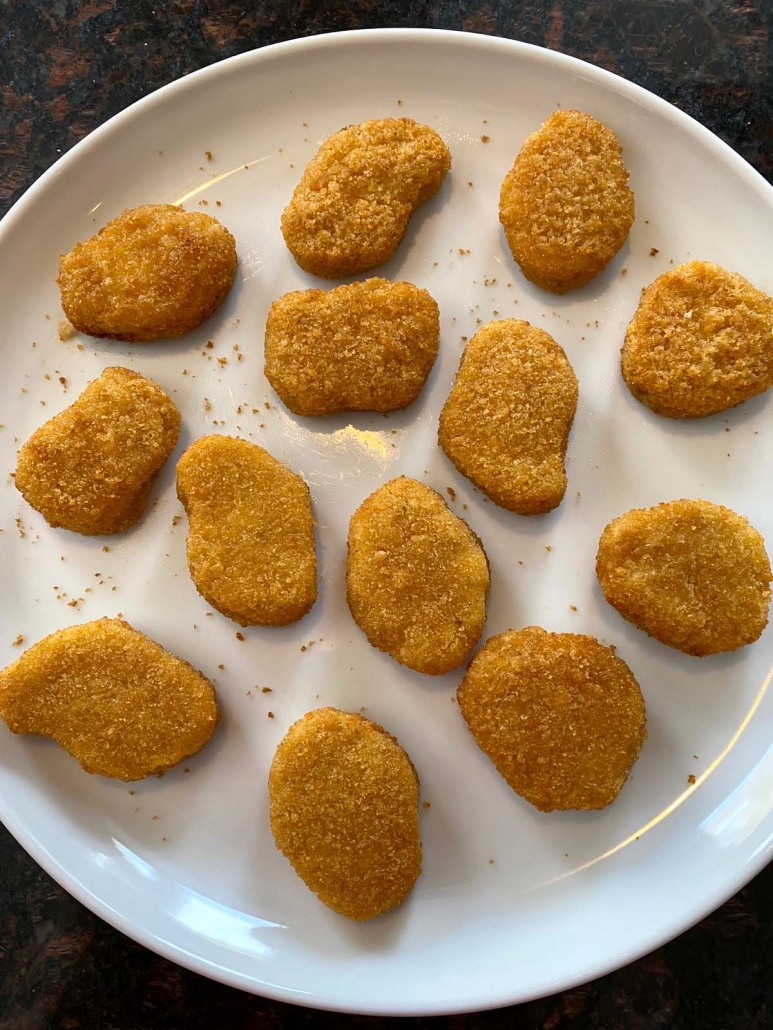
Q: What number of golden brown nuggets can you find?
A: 13